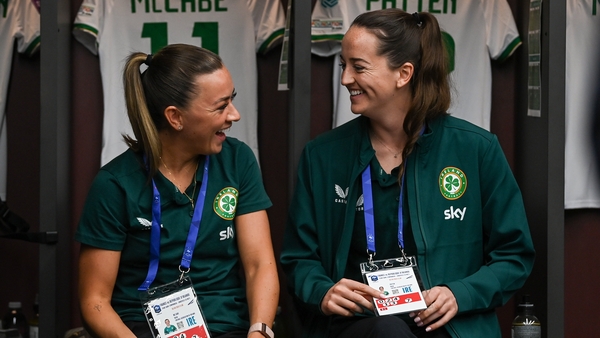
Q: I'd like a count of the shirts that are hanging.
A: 4